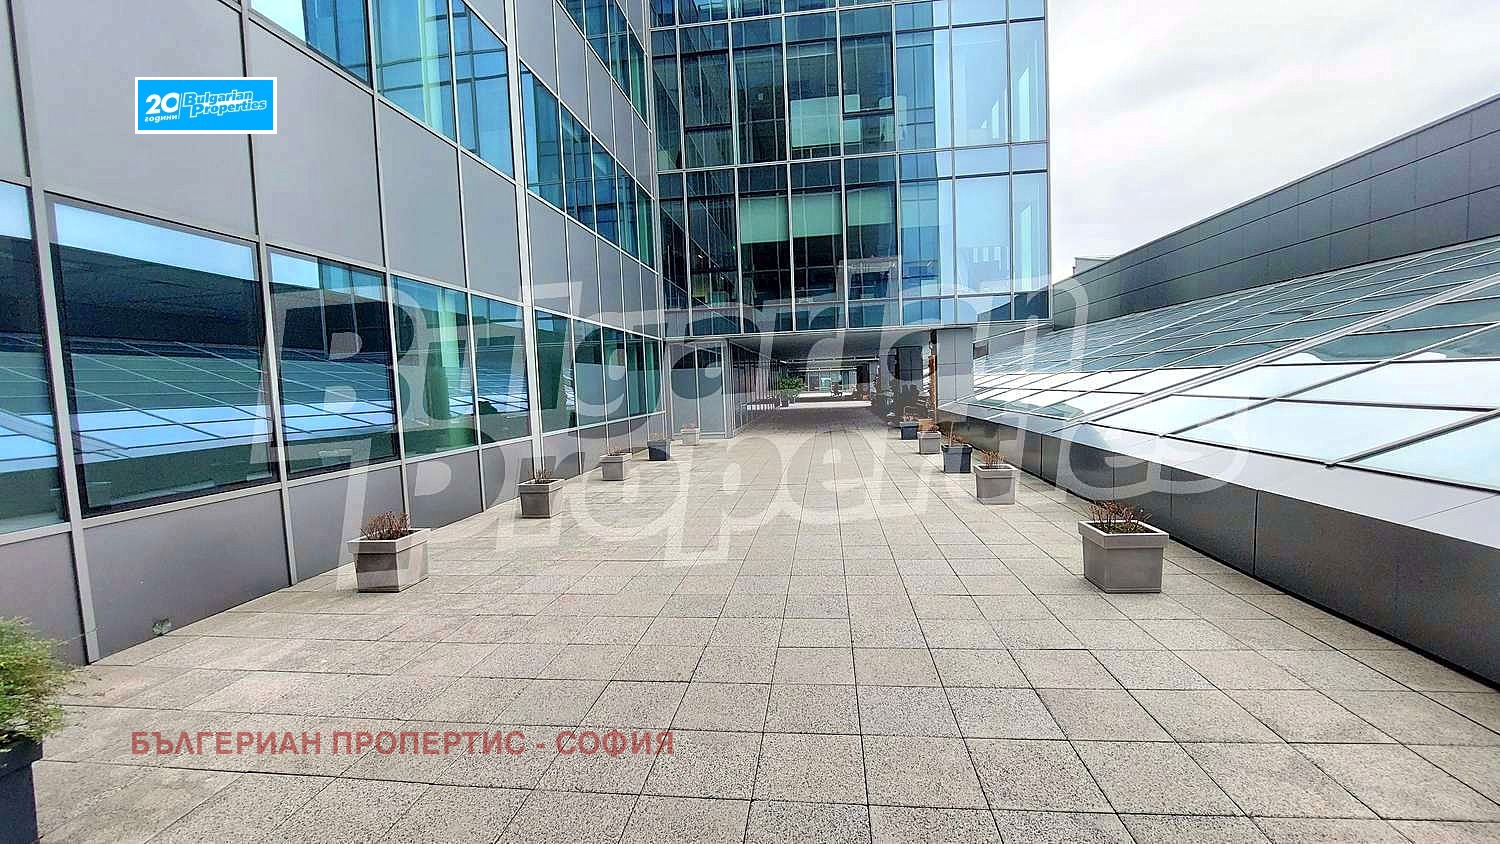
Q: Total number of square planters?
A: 11